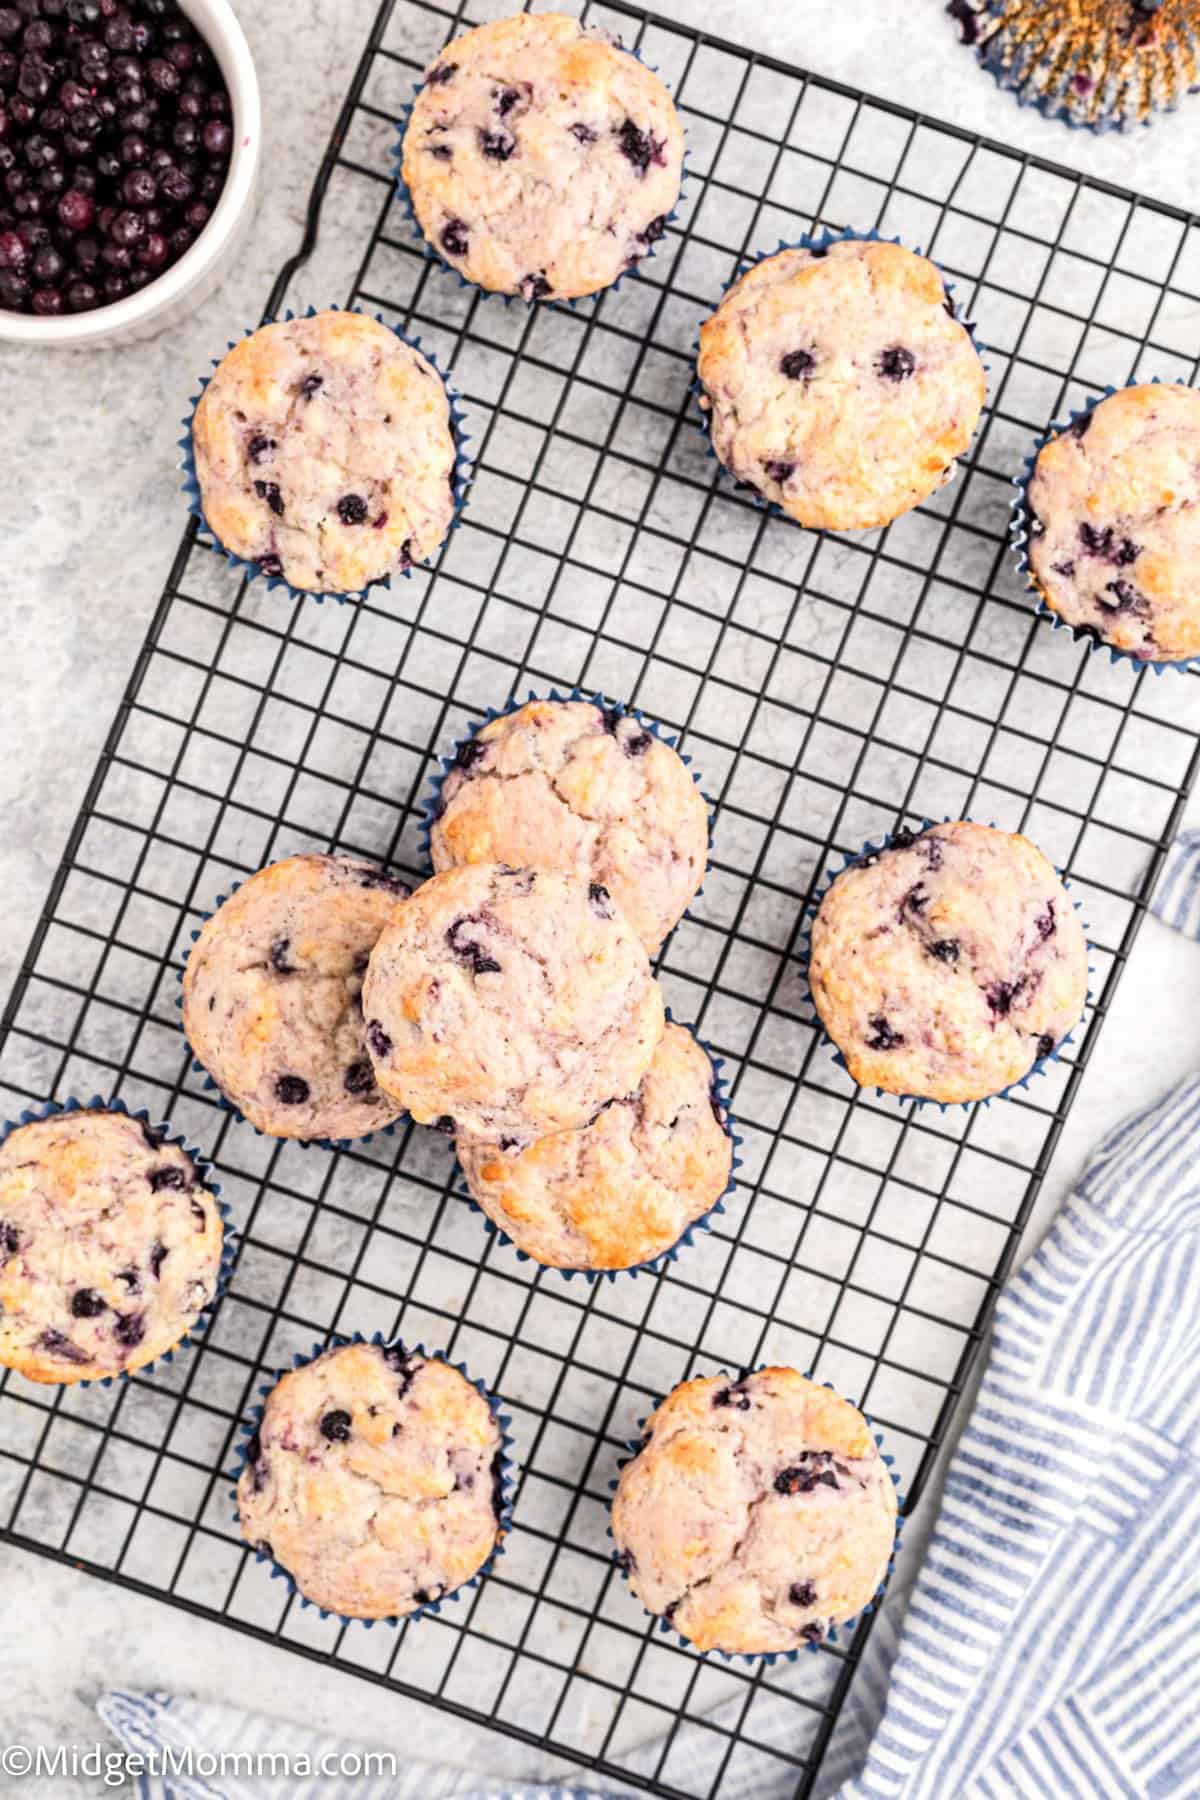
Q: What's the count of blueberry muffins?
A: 12